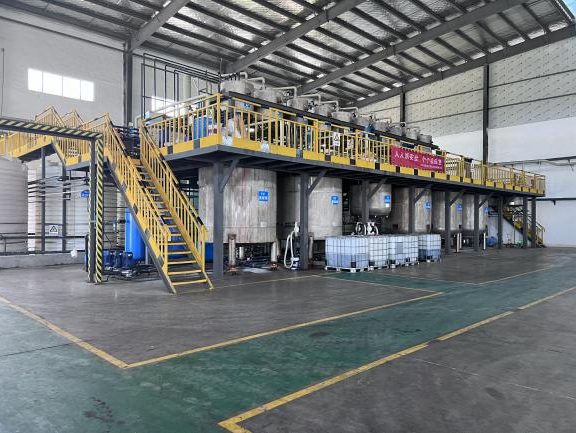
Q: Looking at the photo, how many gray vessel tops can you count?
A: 10